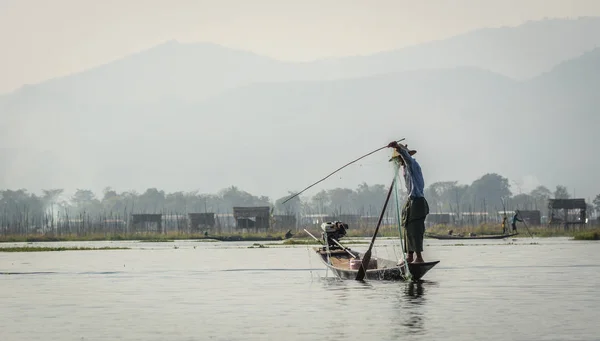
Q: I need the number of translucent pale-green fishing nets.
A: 1